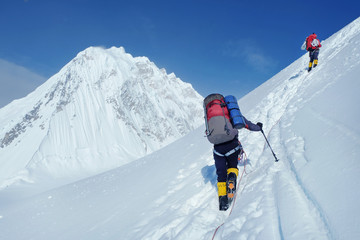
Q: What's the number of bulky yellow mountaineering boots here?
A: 4